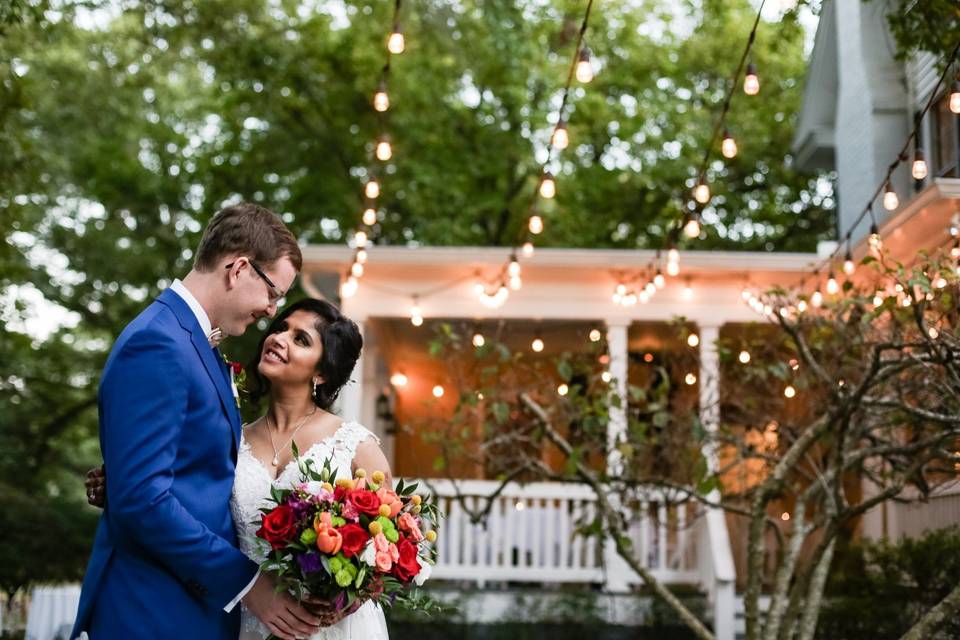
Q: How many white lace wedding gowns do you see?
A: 1